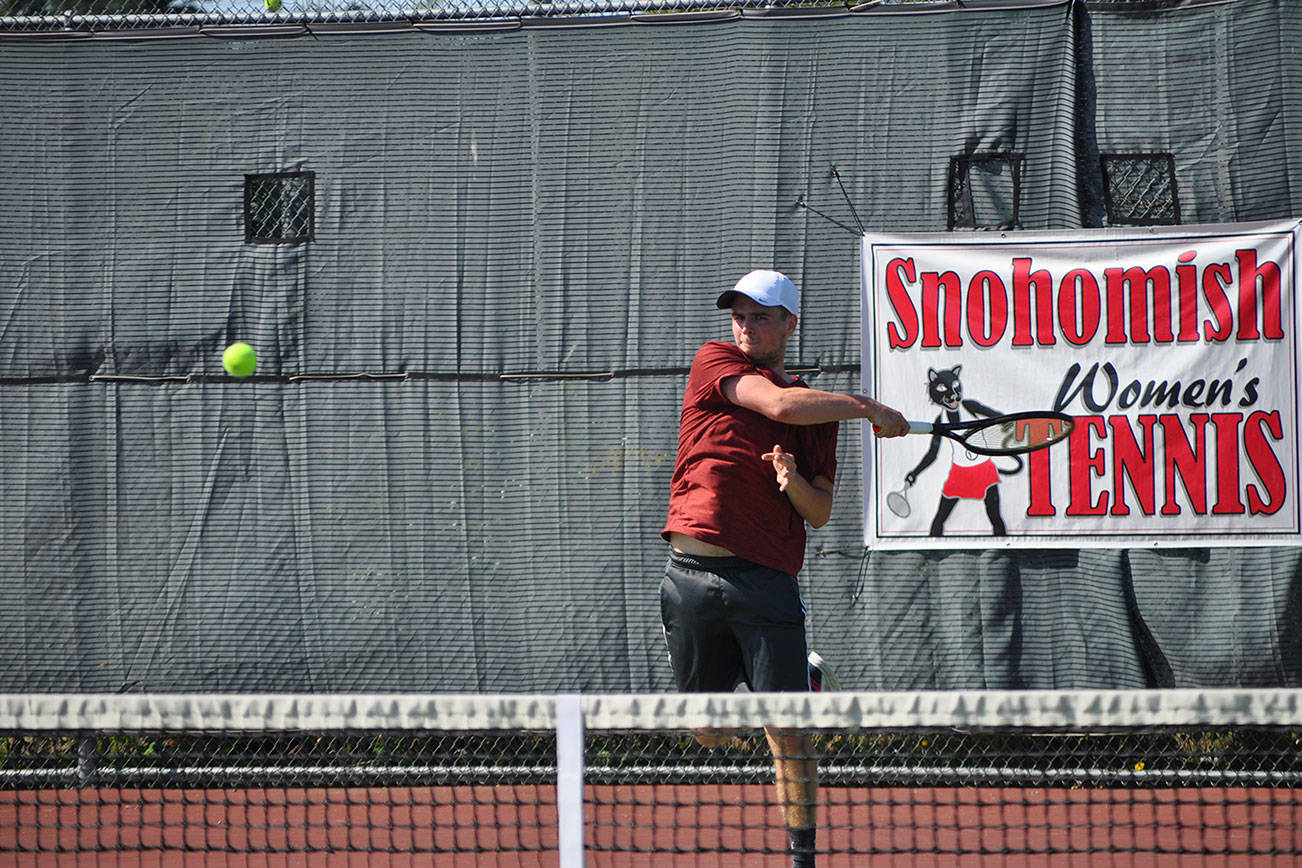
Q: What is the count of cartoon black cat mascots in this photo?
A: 1